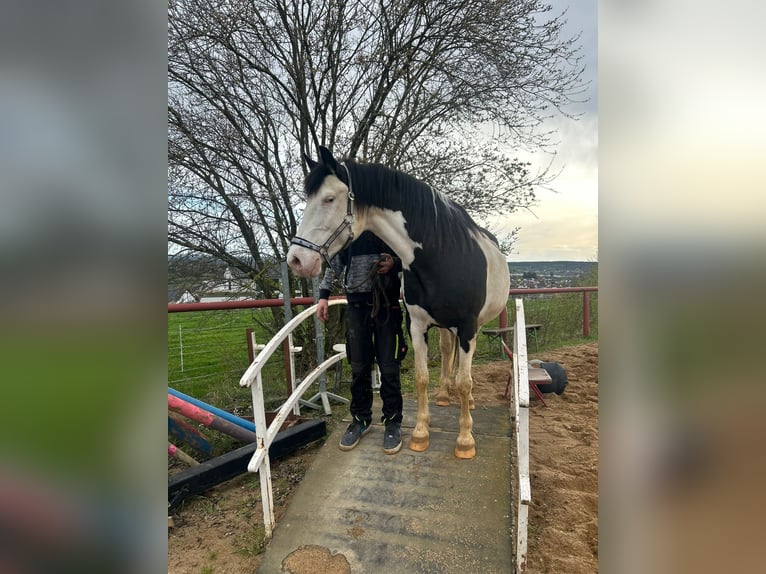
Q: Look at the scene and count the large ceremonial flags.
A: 0